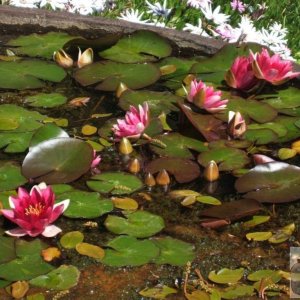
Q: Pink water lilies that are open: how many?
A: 5